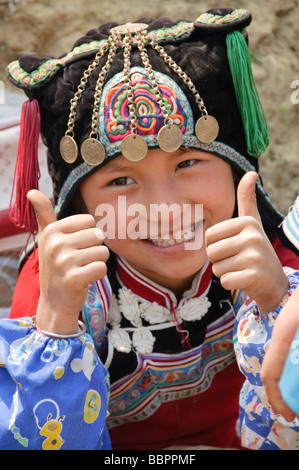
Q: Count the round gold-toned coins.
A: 5